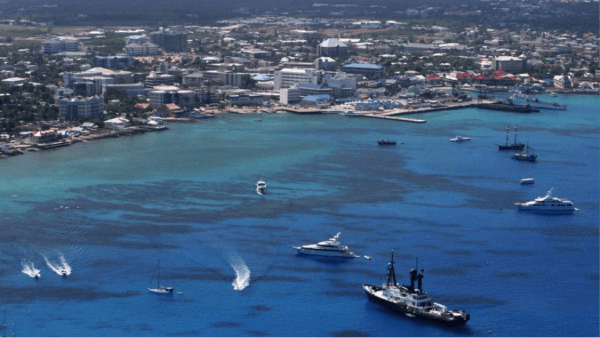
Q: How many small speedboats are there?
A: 3